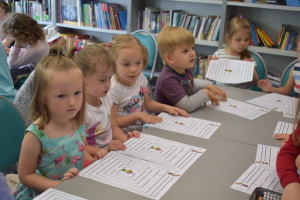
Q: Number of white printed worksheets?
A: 11